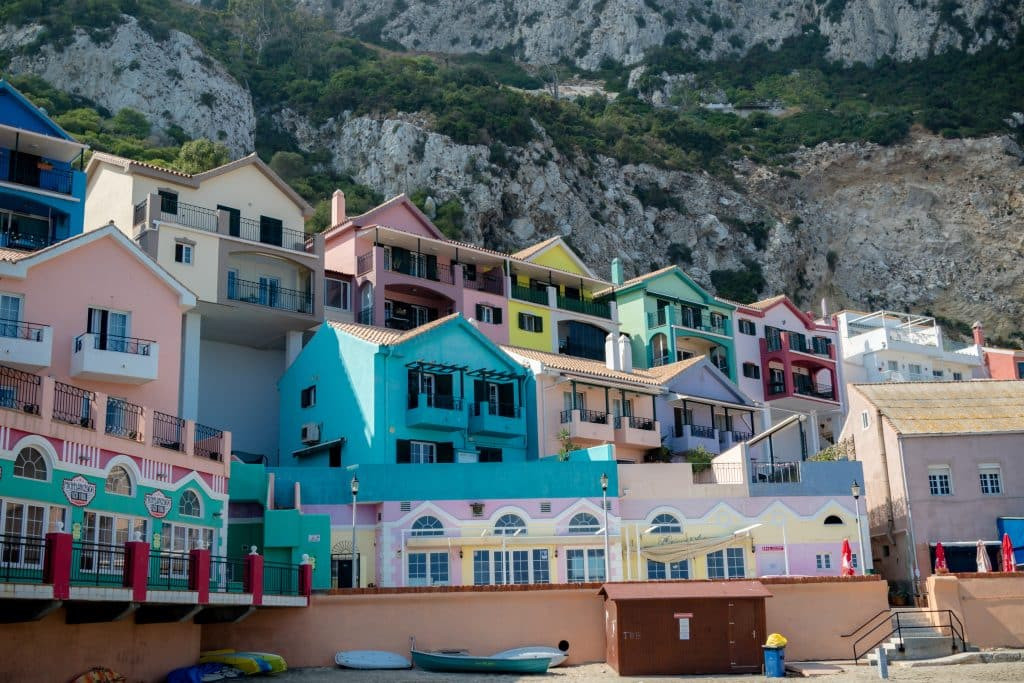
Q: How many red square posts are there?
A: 5